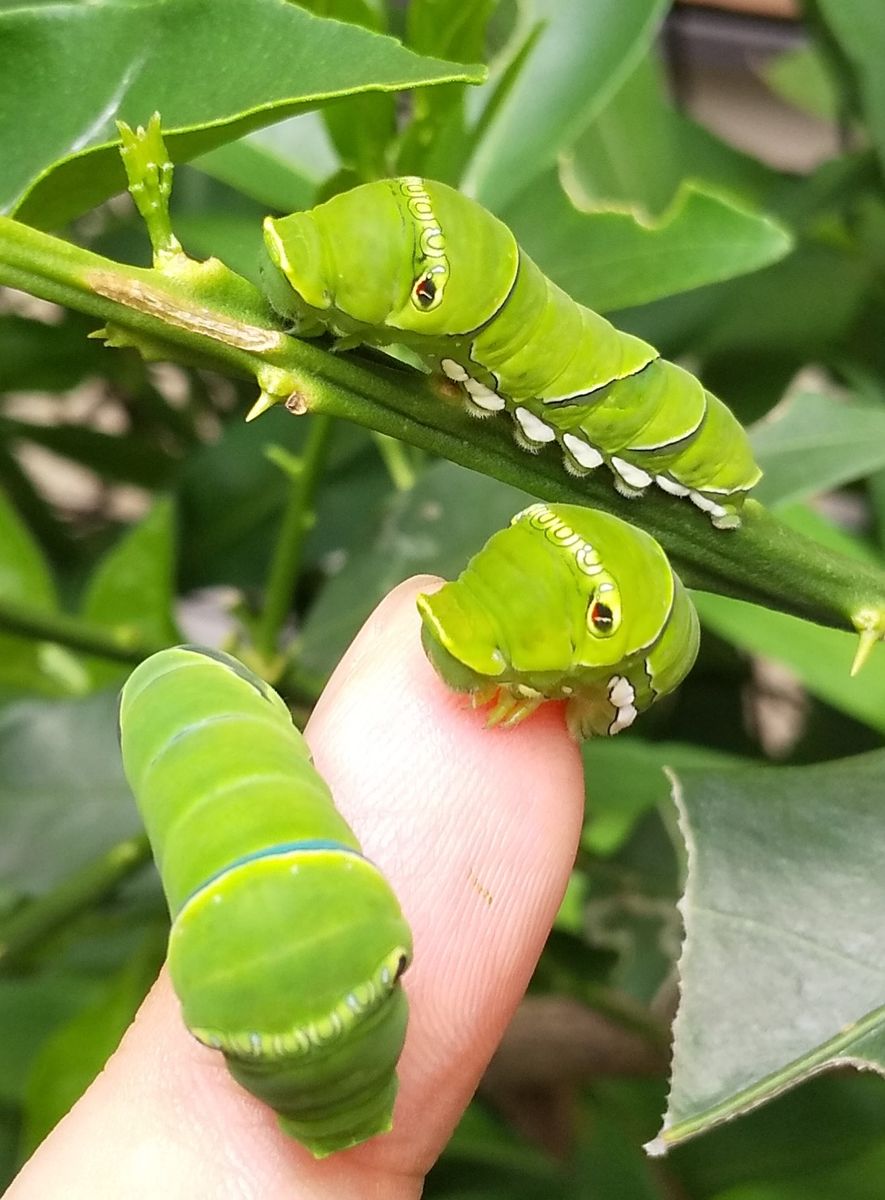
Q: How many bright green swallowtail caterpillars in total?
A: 3